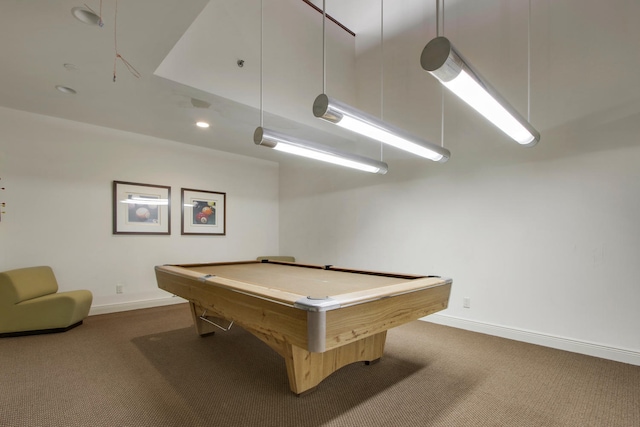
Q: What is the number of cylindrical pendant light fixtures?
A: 3